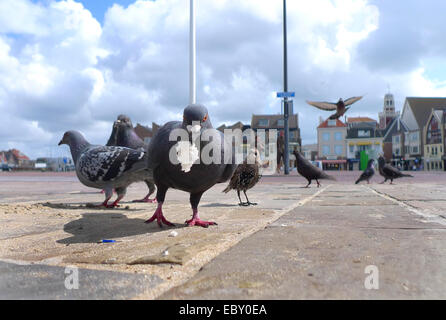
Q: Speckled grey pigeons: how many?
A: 1